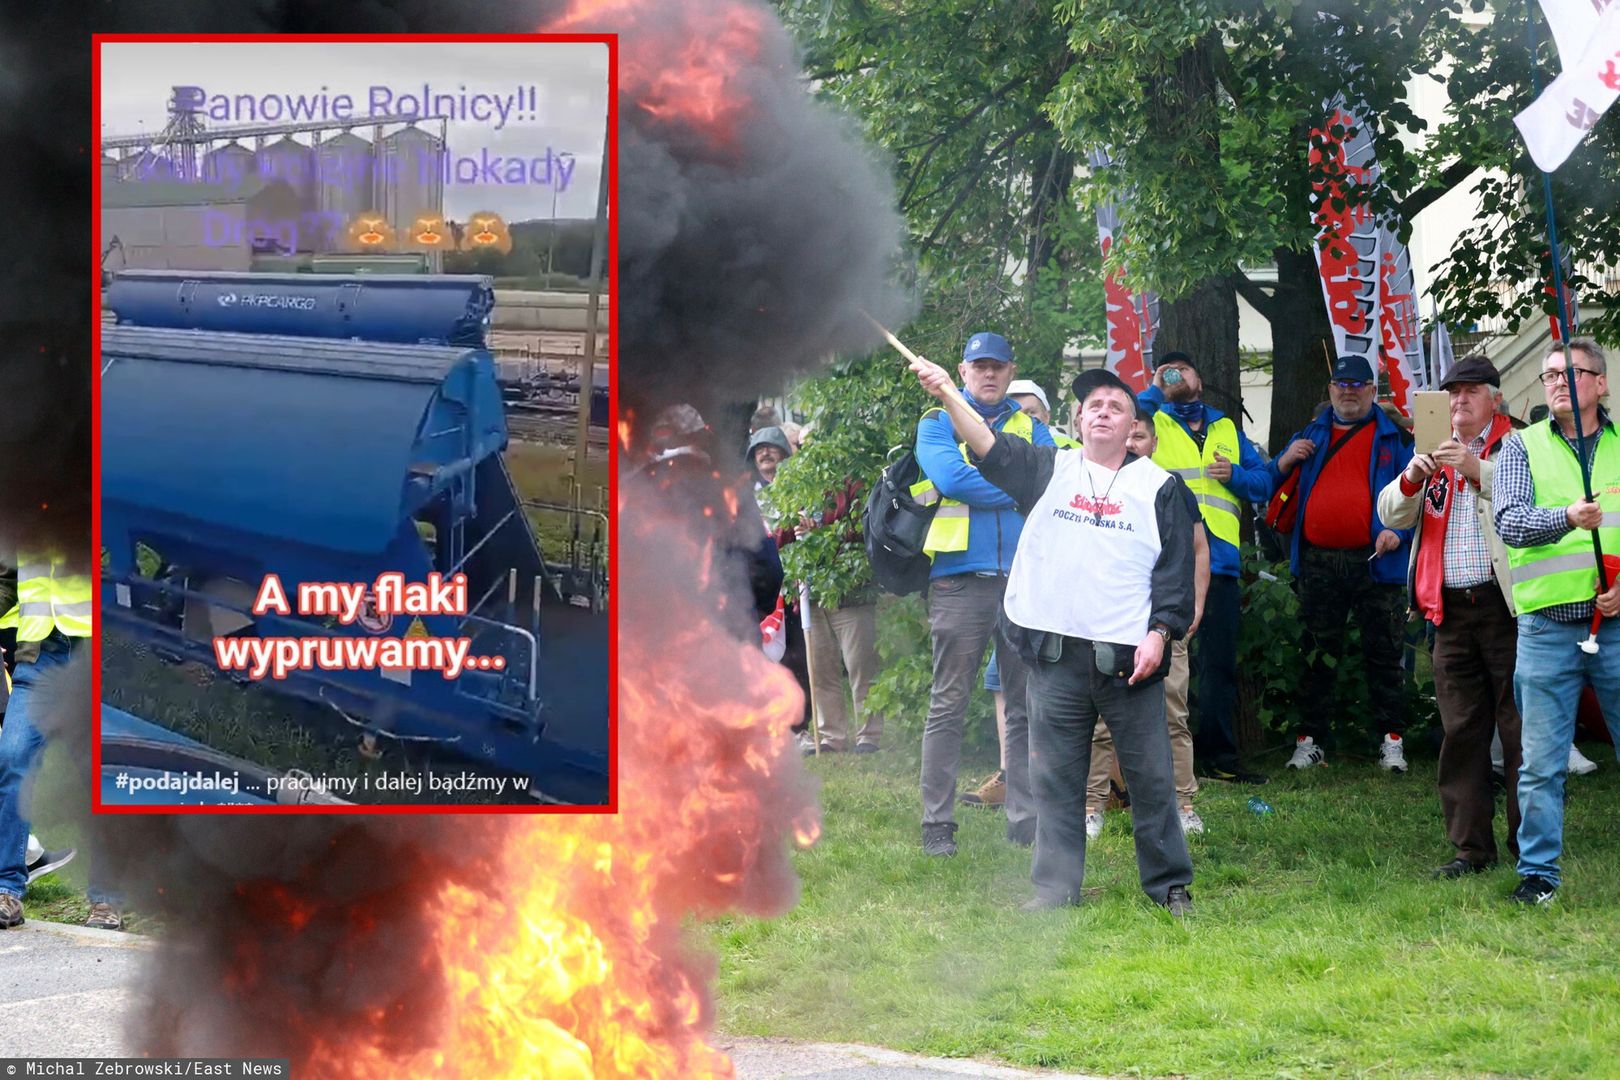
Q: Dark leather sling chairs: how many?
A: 0